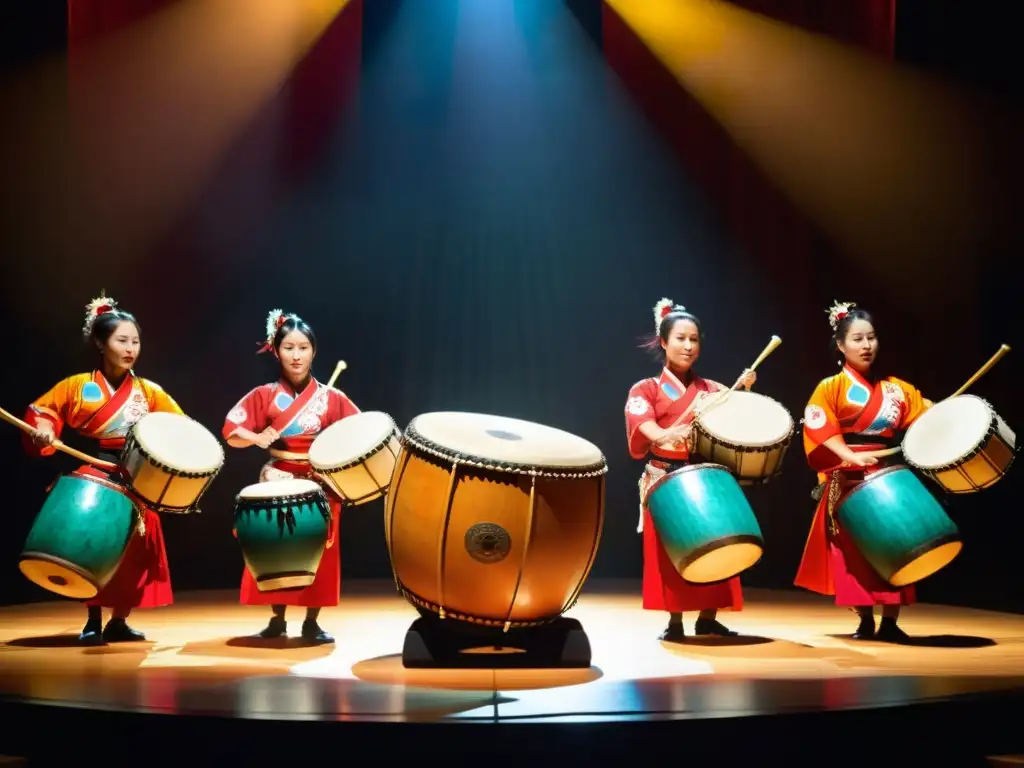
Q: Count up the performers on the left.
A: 2